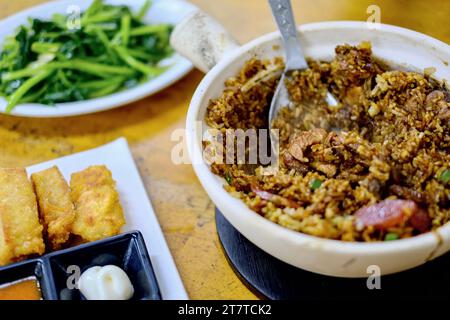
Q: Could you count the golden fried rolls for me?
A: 3